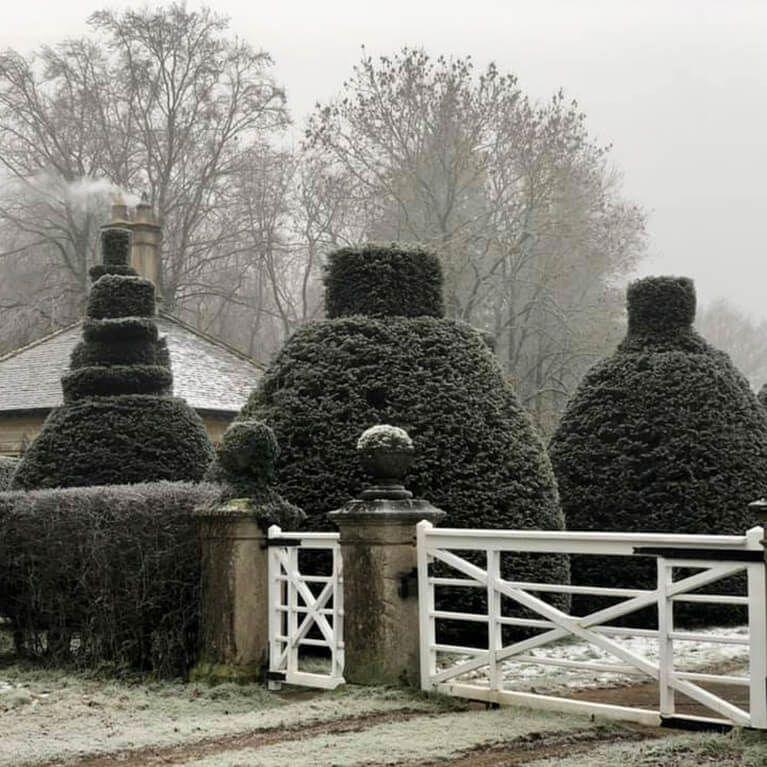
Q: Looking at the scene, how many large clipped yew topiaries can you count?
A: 3